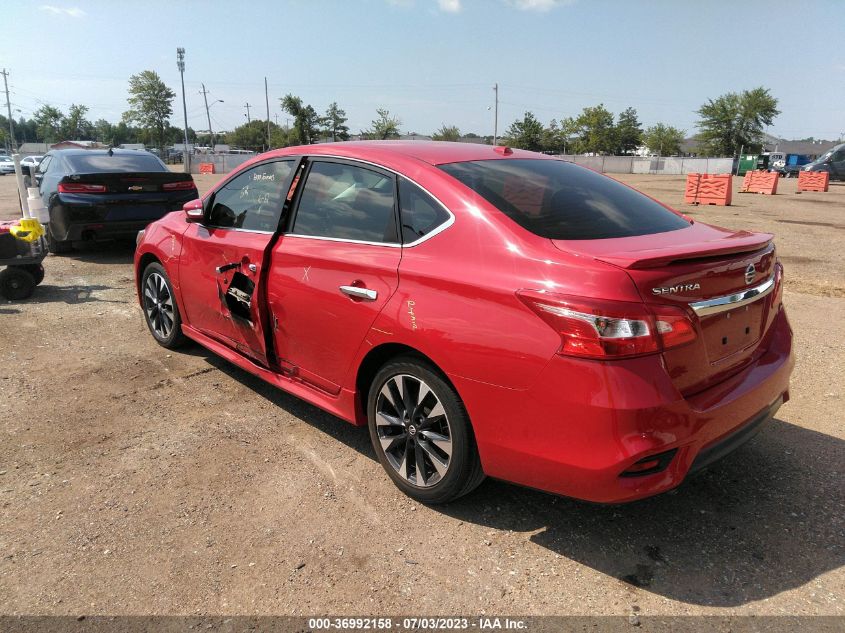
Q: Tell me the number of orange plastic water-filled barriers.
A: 4